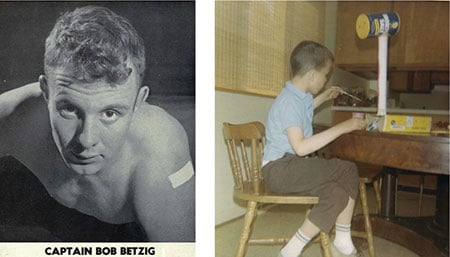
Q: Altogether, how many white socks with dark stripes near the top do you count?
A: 2